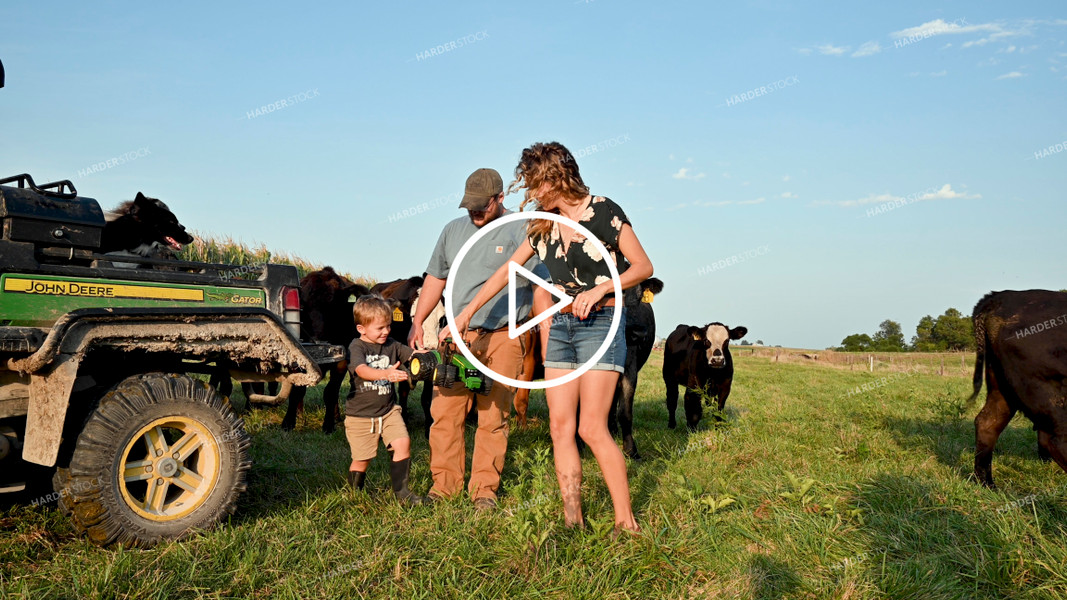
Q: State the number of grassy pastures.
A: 1